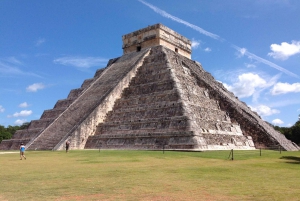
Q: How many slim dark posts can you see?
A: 5